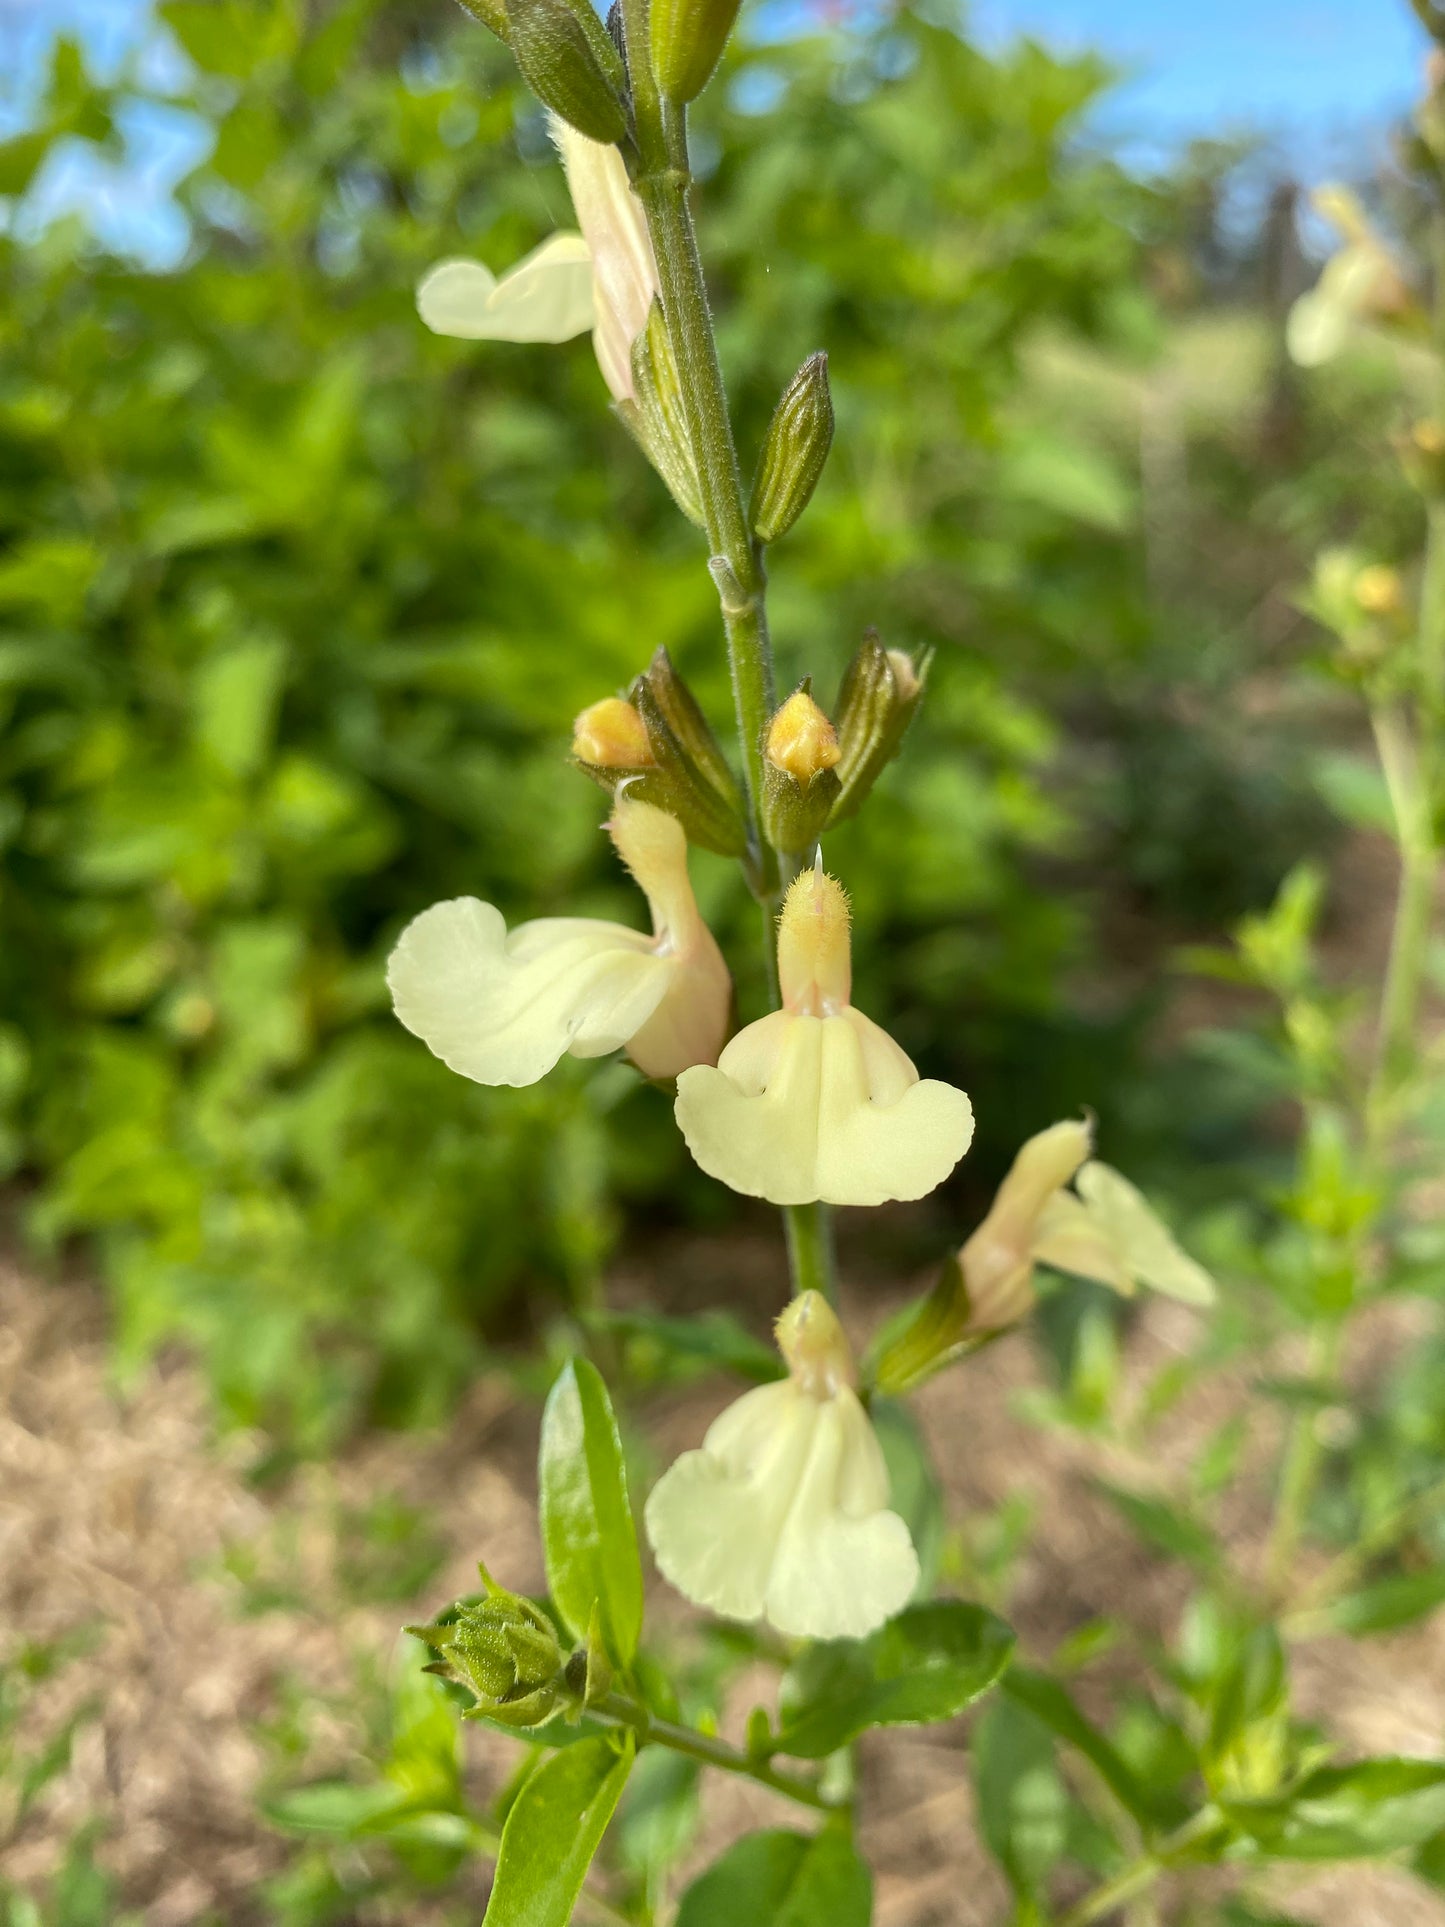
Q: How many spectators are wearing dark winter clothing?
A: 0